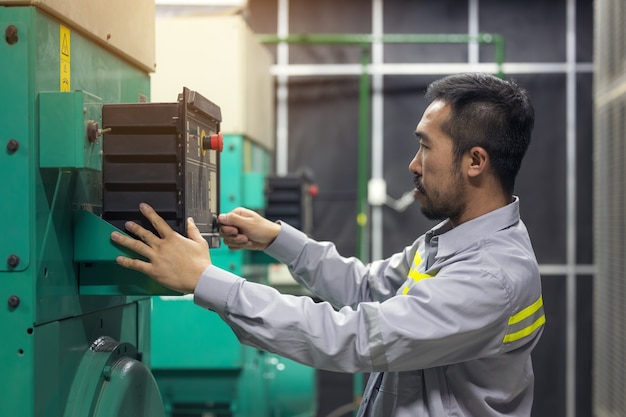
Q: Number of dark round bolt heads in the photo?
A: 4